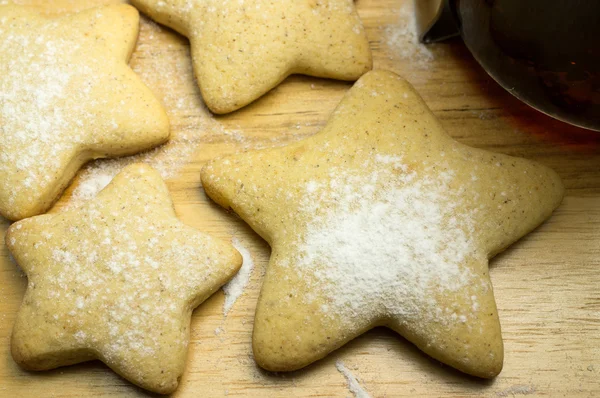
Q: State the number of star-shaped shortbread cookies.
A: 4